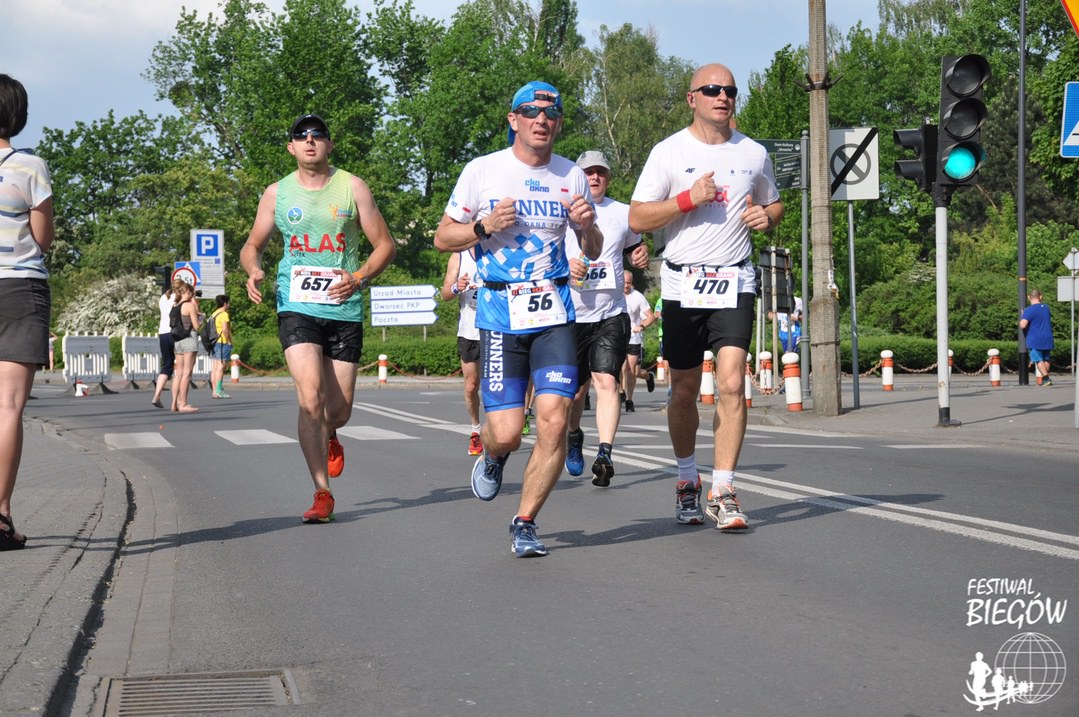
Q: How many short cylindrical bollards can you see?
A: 11